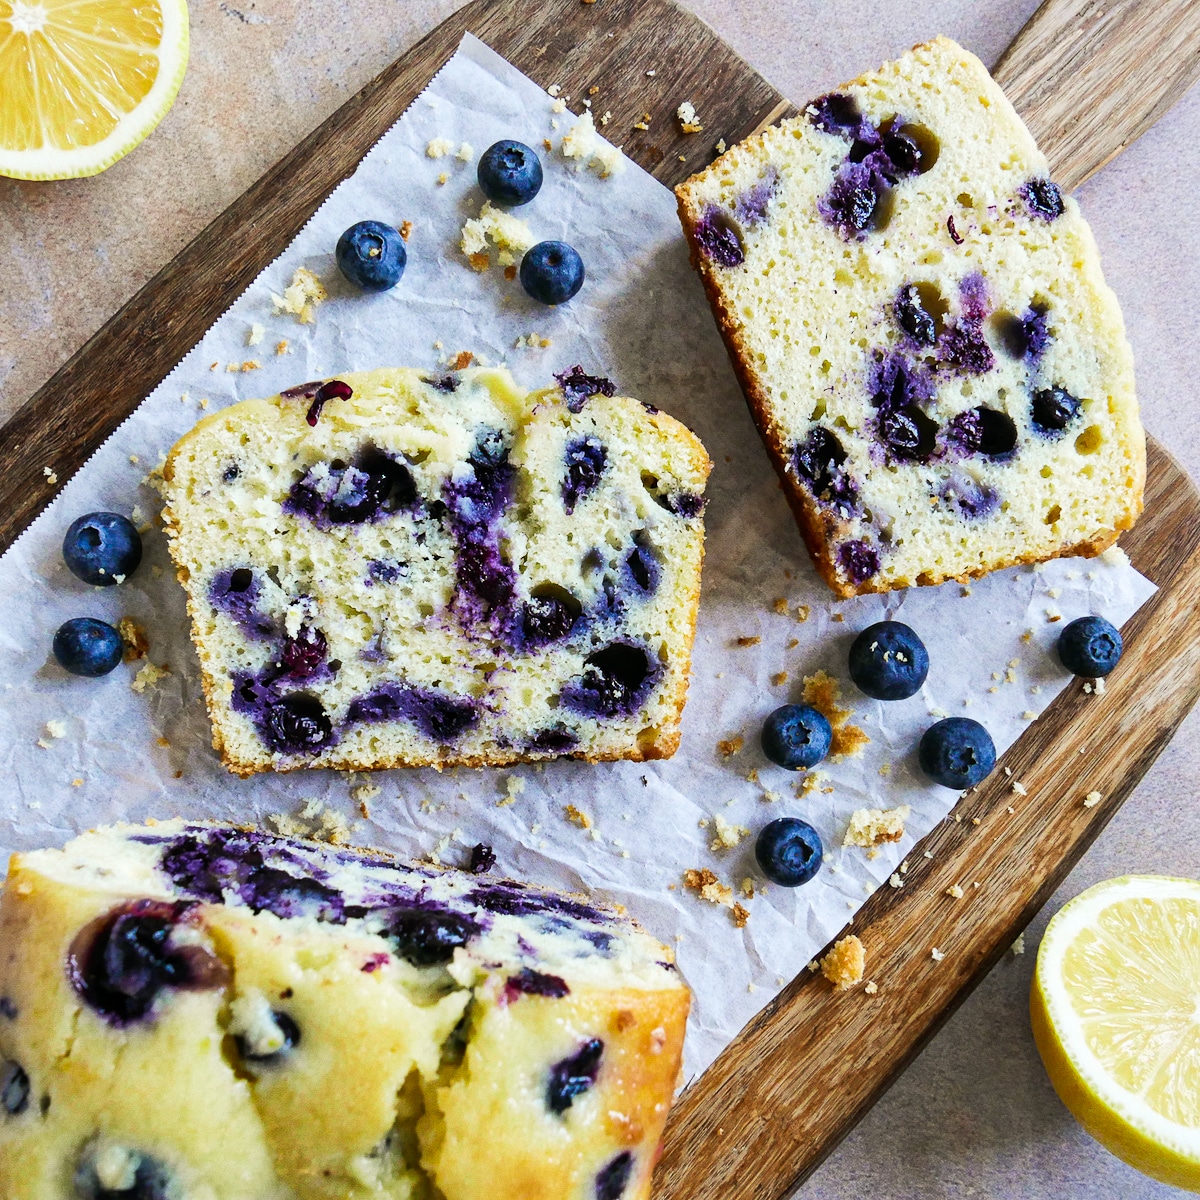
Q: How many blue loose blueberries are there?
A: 10